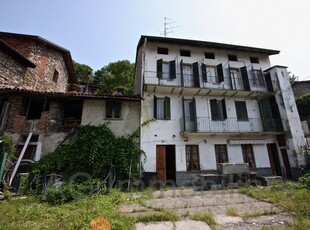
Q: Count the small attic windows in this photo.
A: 5